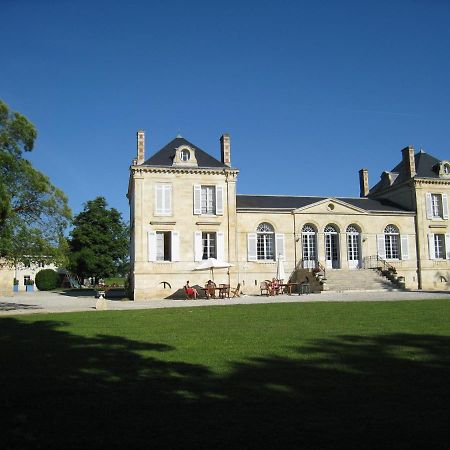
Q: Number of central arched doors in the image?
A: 3